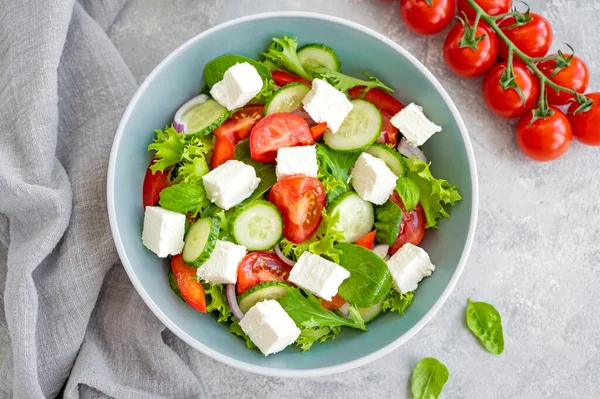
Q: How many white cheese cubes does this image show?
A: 11